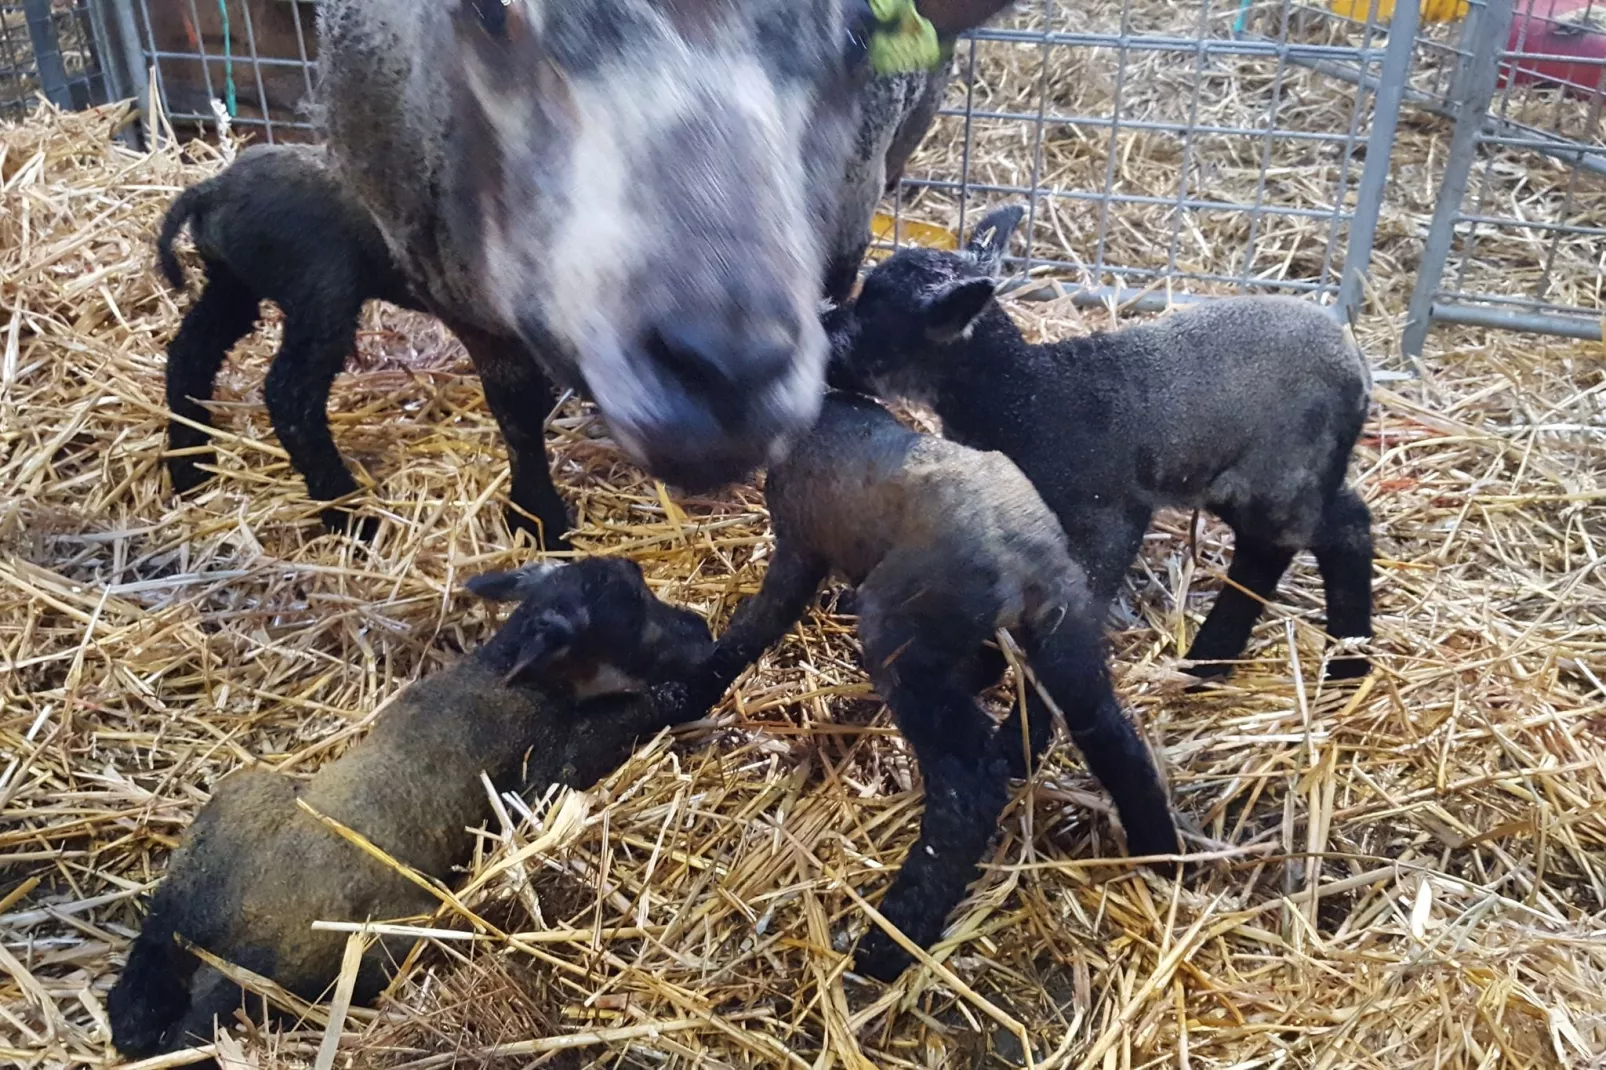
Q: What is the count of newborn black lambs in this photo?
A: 4